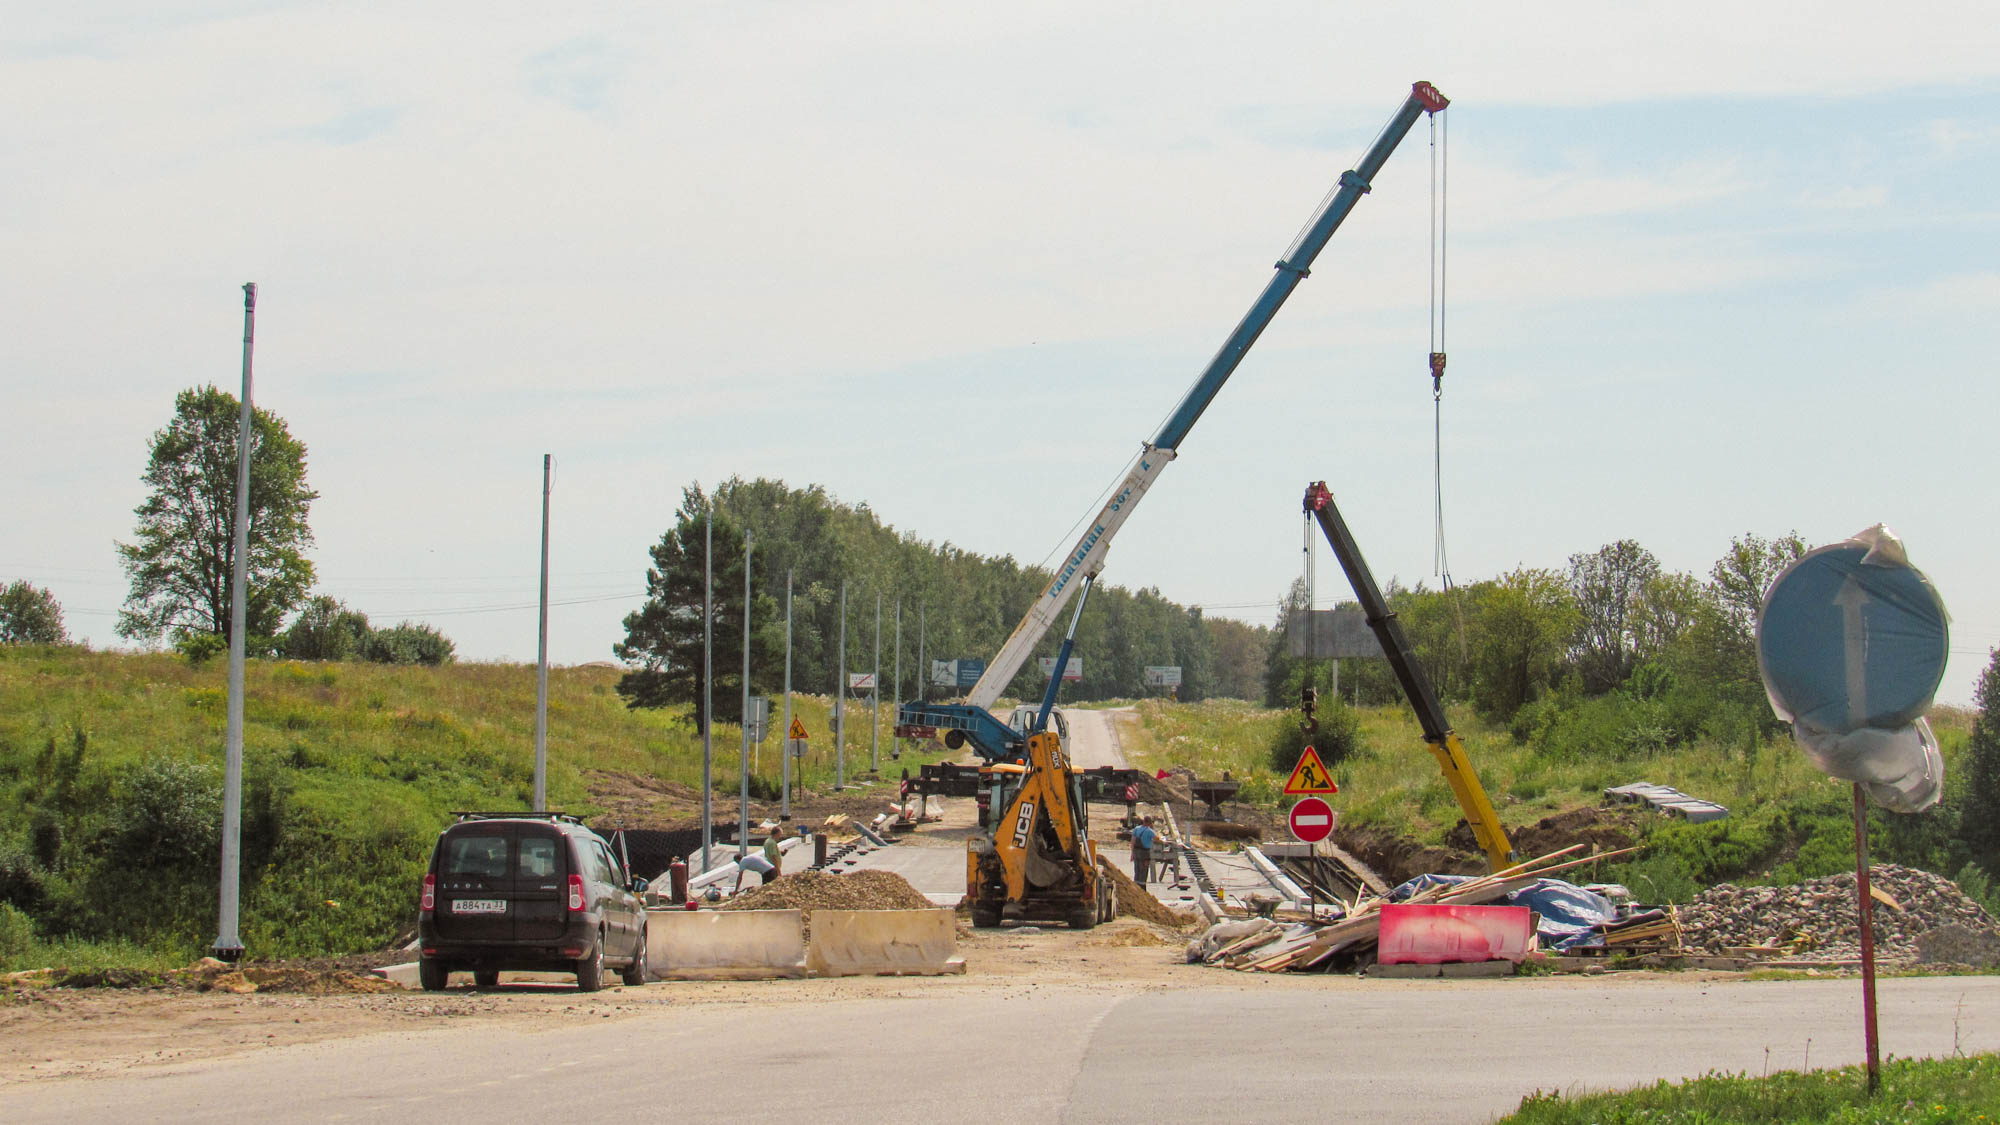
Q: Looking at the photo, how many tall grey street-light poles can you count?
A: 9